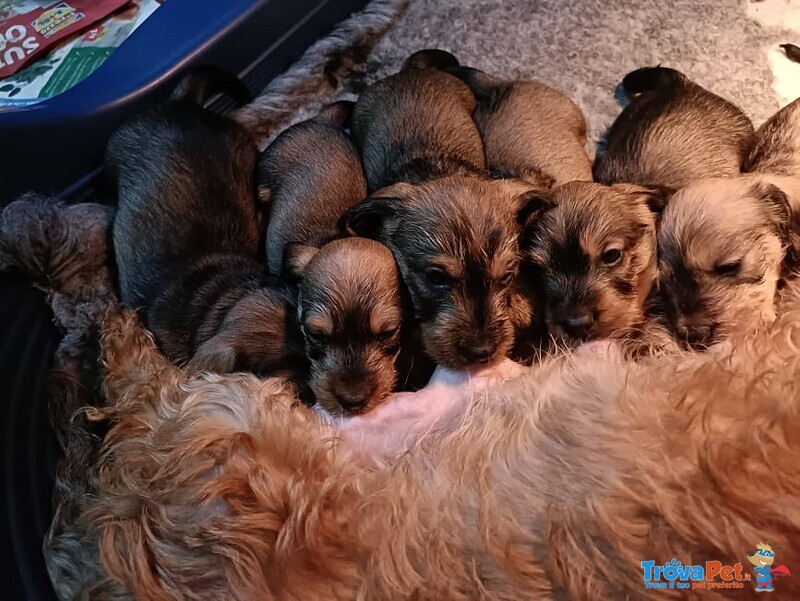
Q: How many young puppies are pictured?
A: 6